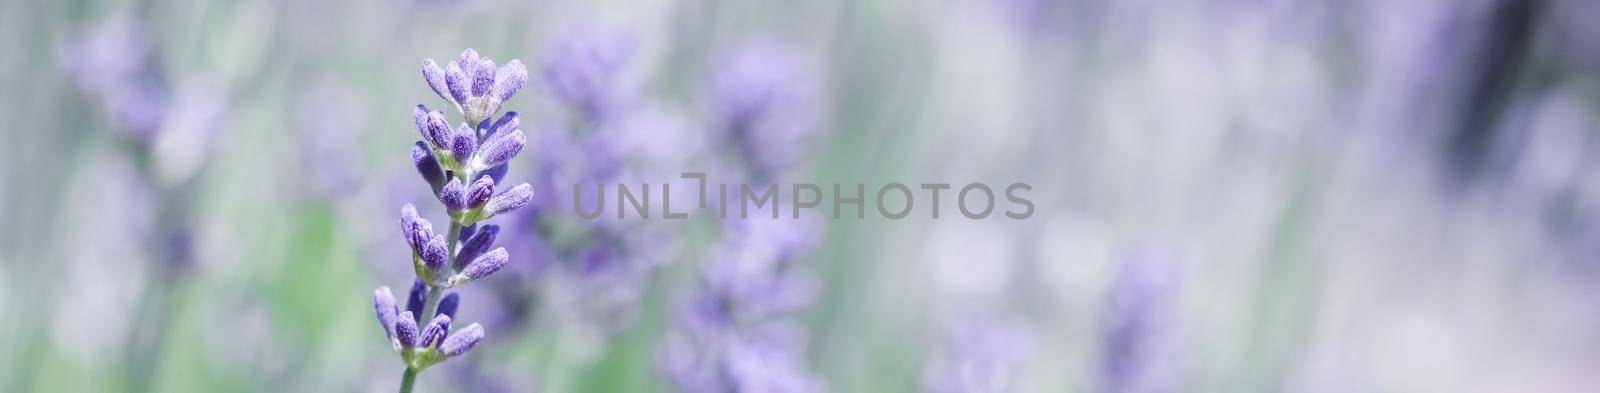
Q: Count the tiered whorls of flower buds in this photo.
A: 5